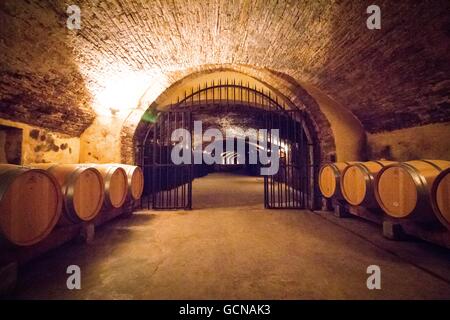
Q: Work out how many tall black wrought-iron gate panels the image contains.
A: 2